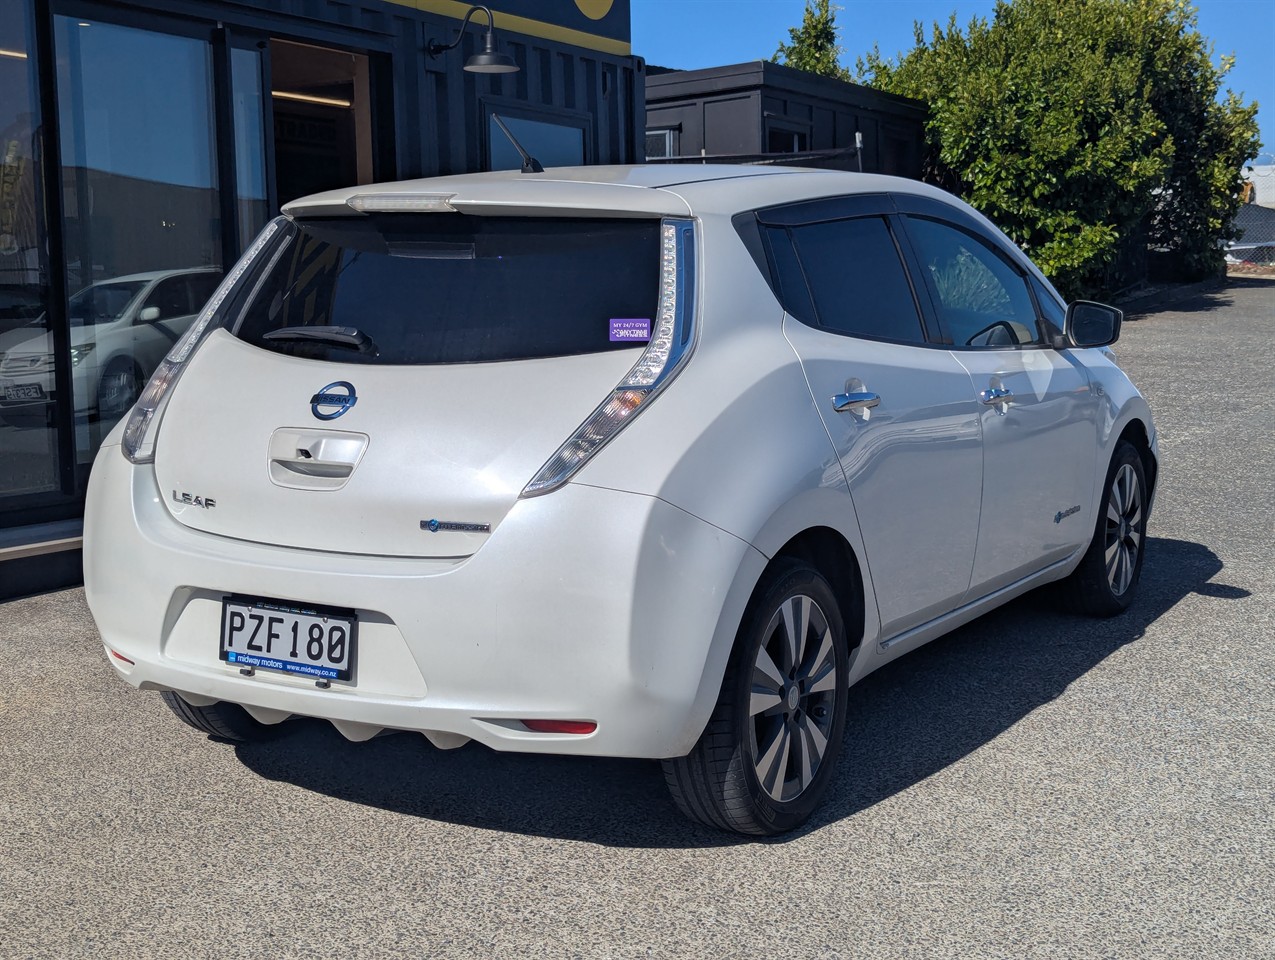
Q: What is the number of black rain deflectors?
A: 2